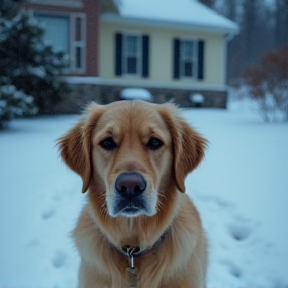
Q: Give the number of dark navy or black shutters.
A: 4